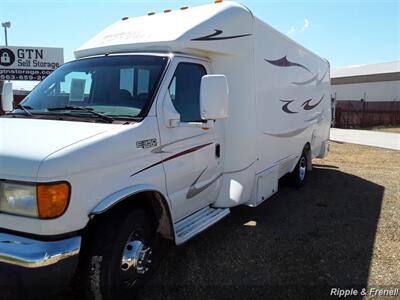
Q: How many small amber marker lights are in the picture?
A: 5